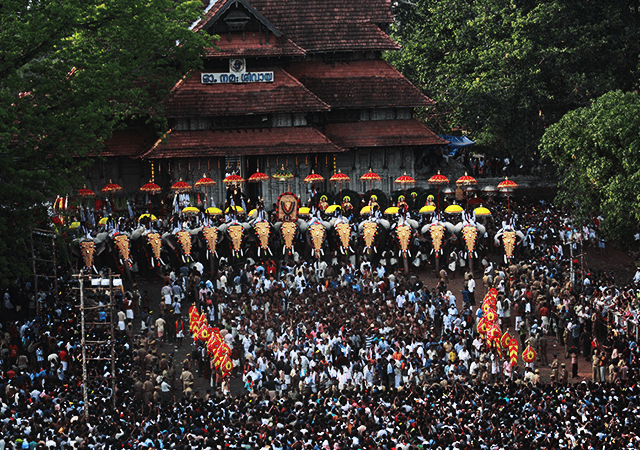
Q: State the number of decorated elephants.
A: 15